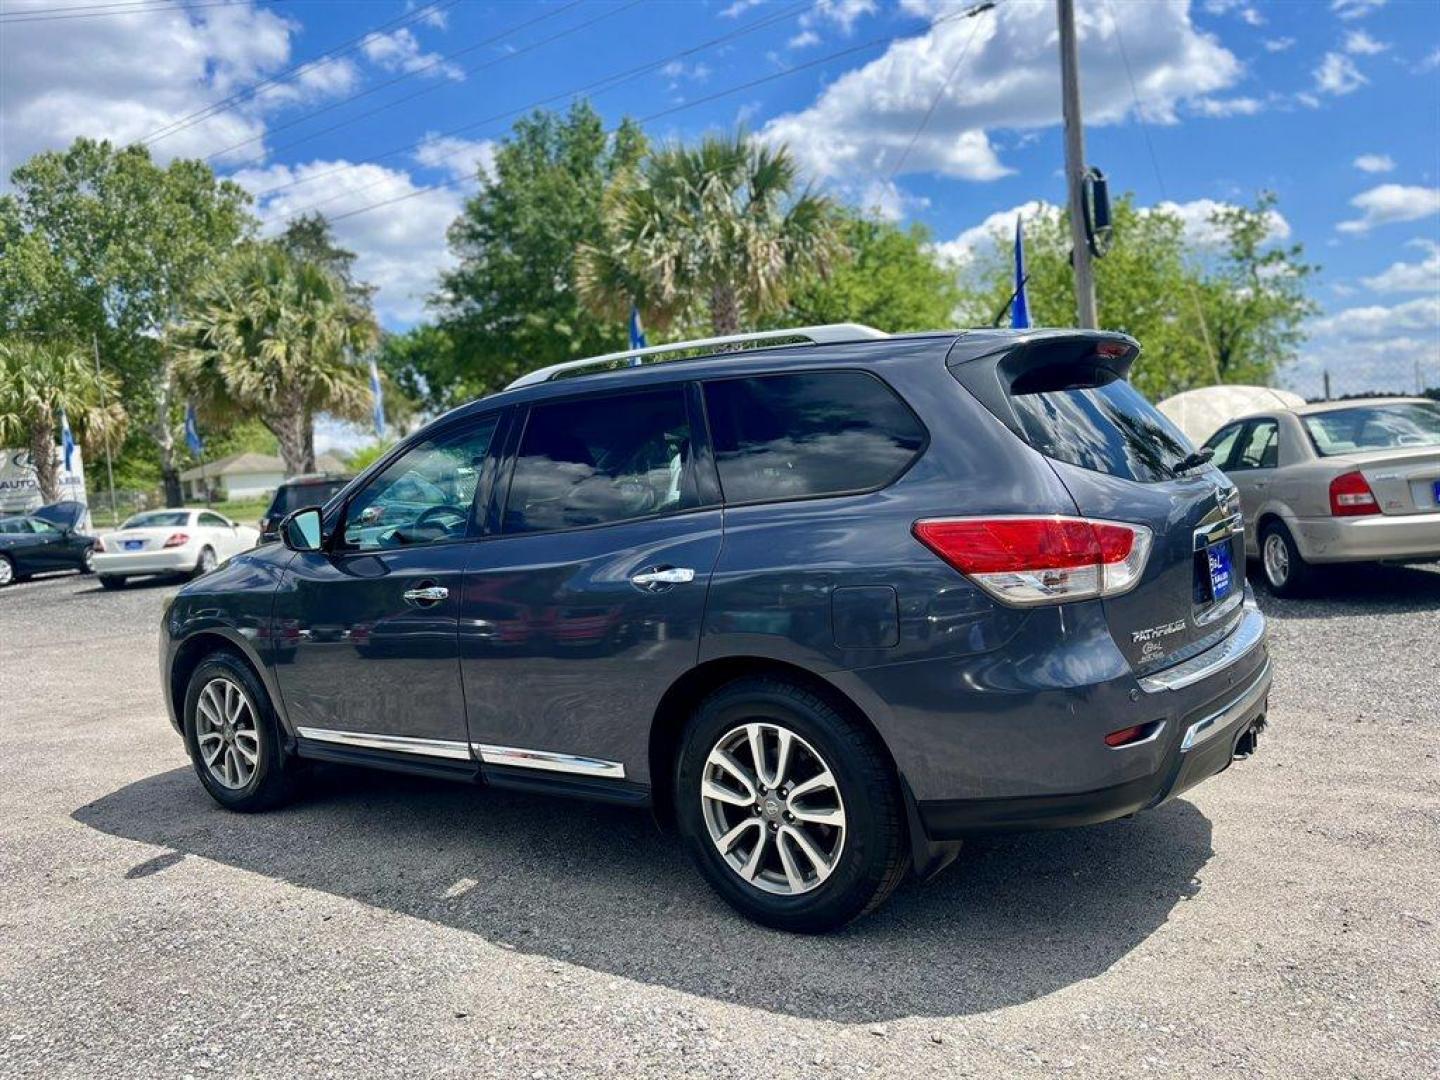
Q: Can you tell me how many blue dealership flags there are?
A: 5